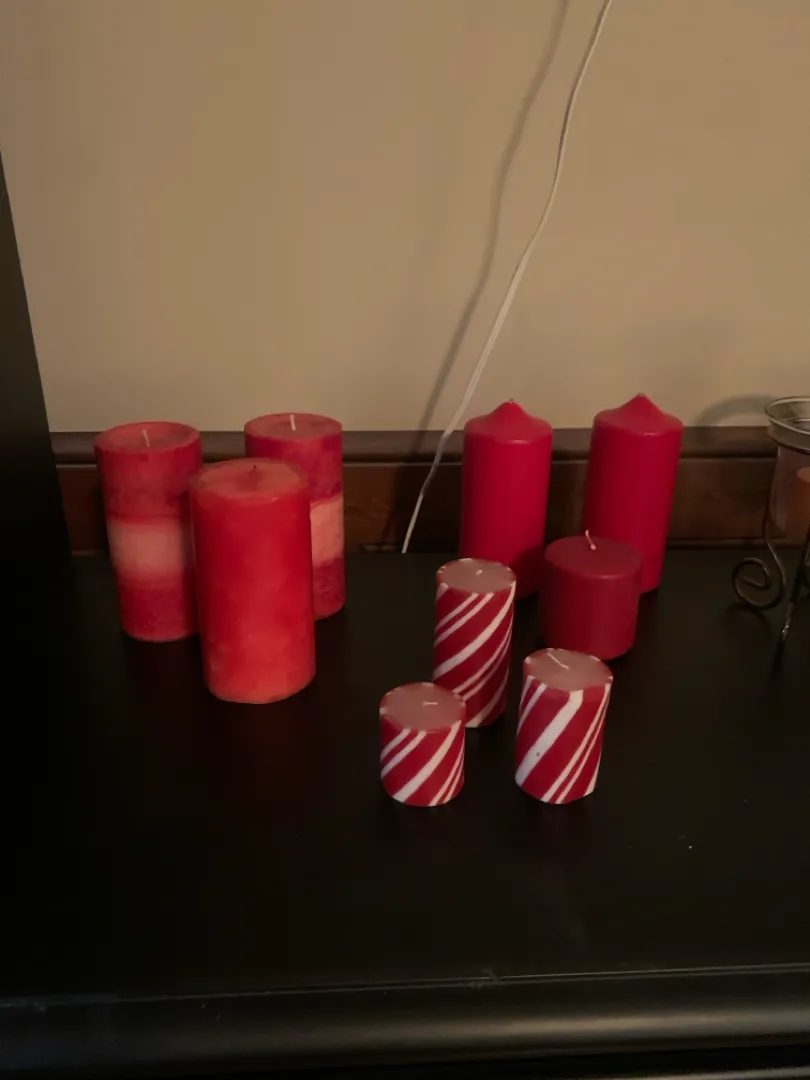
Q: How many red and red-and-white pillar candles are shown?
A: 9